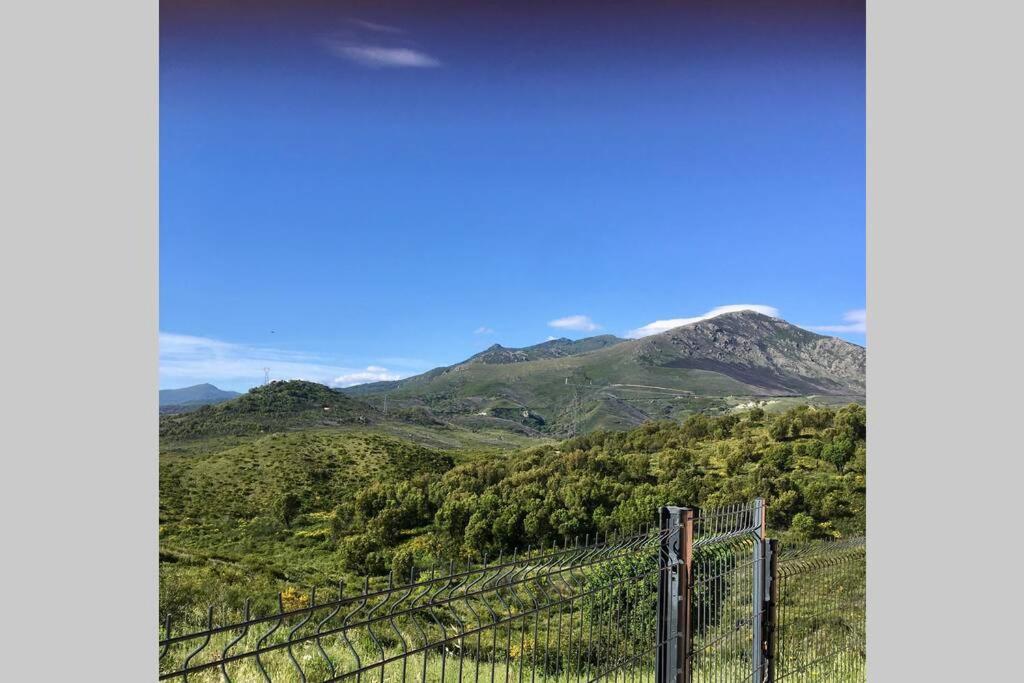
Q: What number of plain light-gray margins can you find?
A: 2